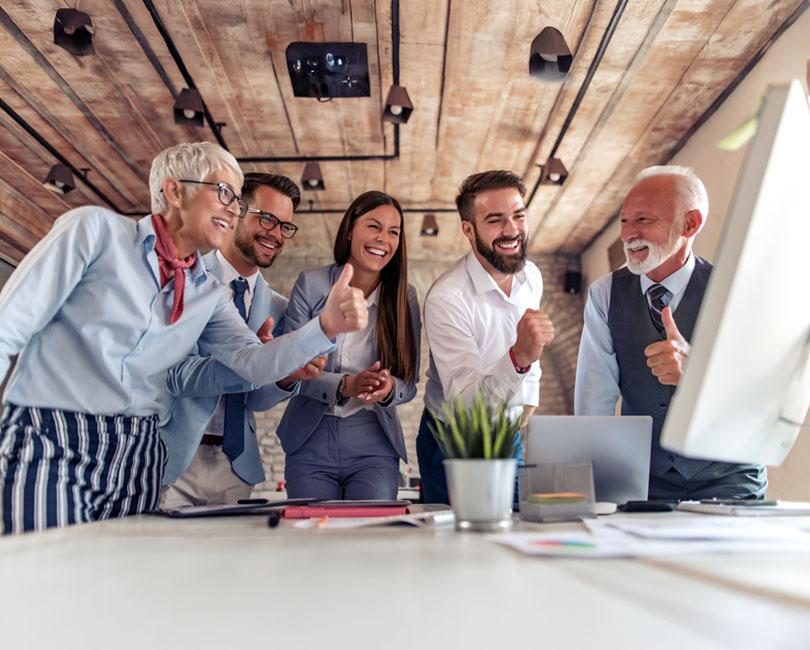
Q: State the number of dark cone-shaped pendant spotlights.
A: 8